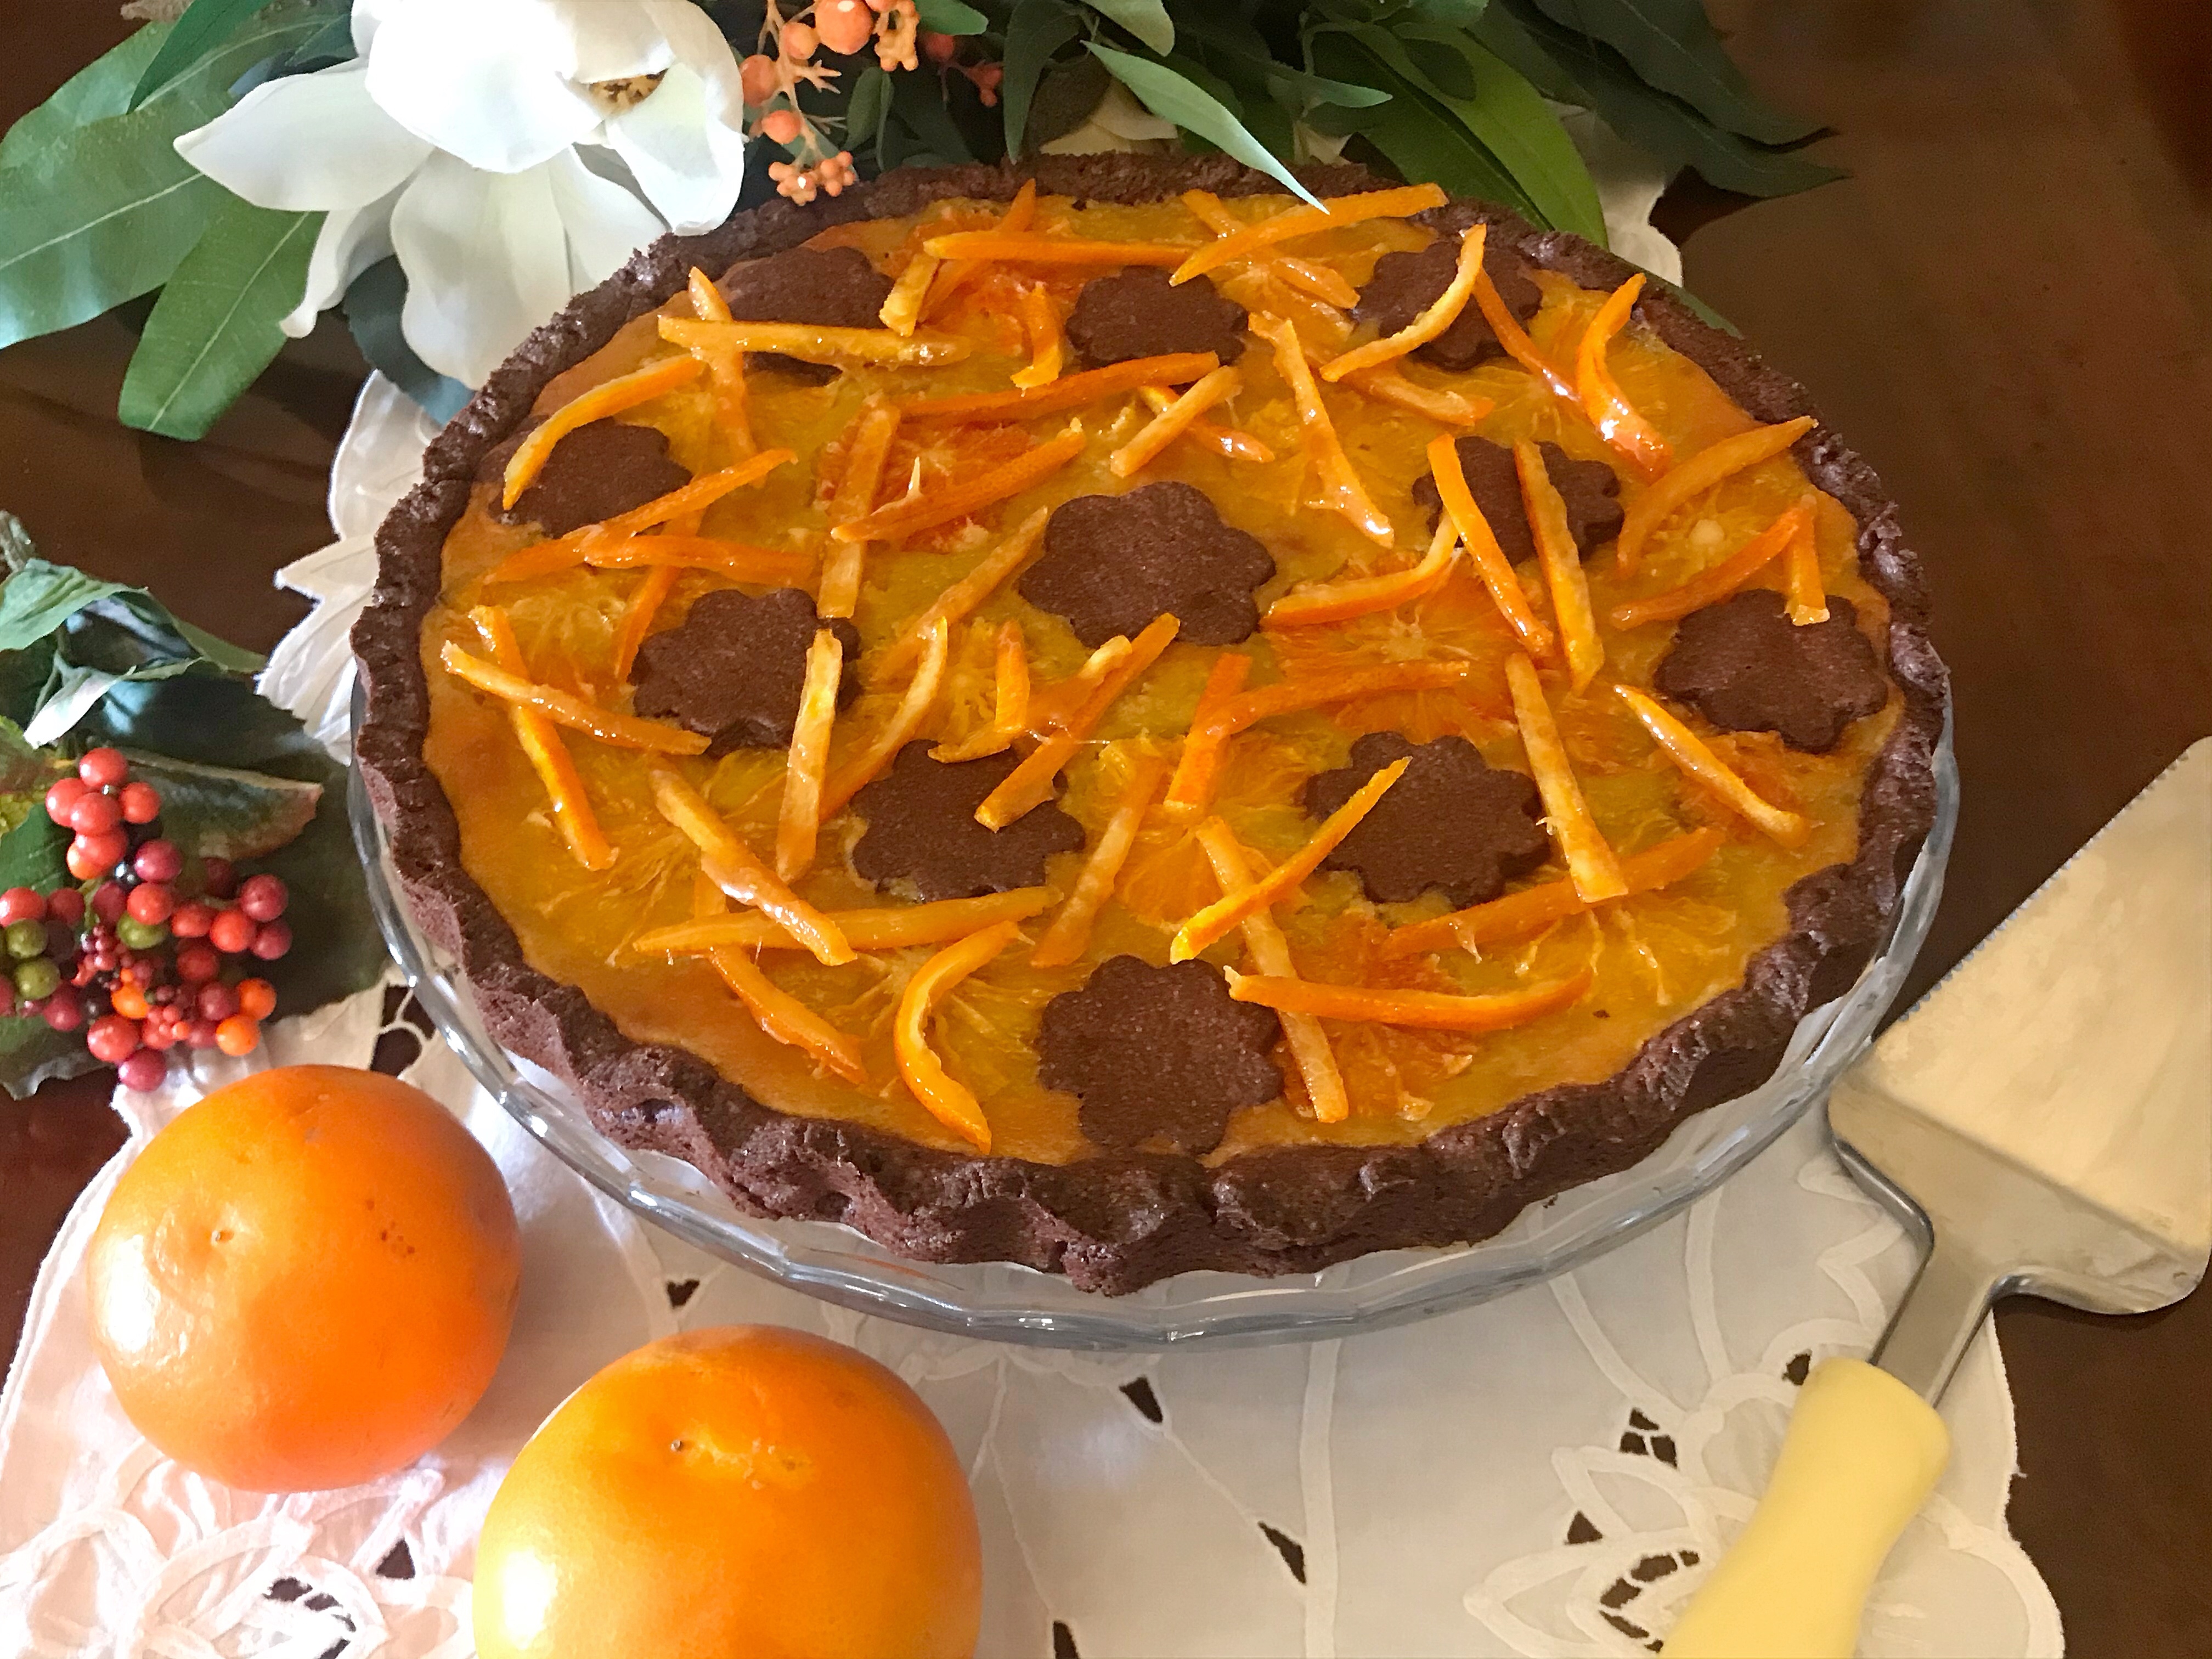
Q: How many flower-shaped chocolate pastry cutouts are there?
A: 11